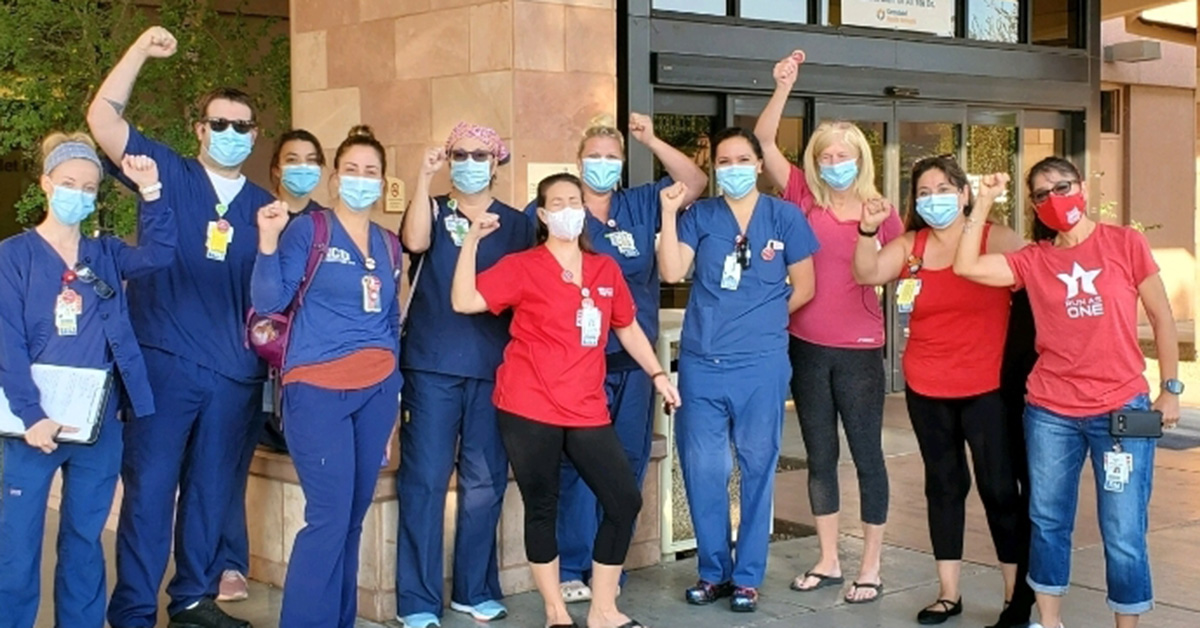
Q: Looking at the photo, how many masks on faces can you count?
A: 11